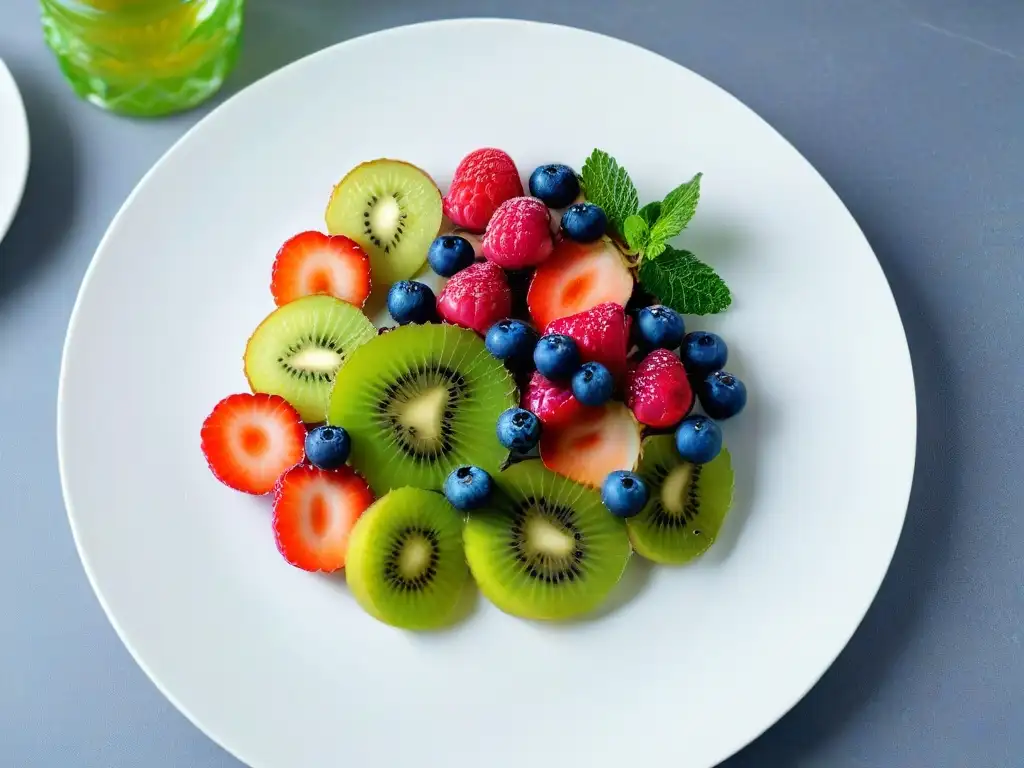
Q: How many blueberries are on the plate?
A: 15